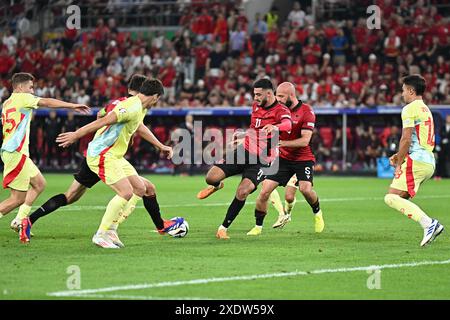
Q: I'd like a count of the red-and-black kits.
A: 3